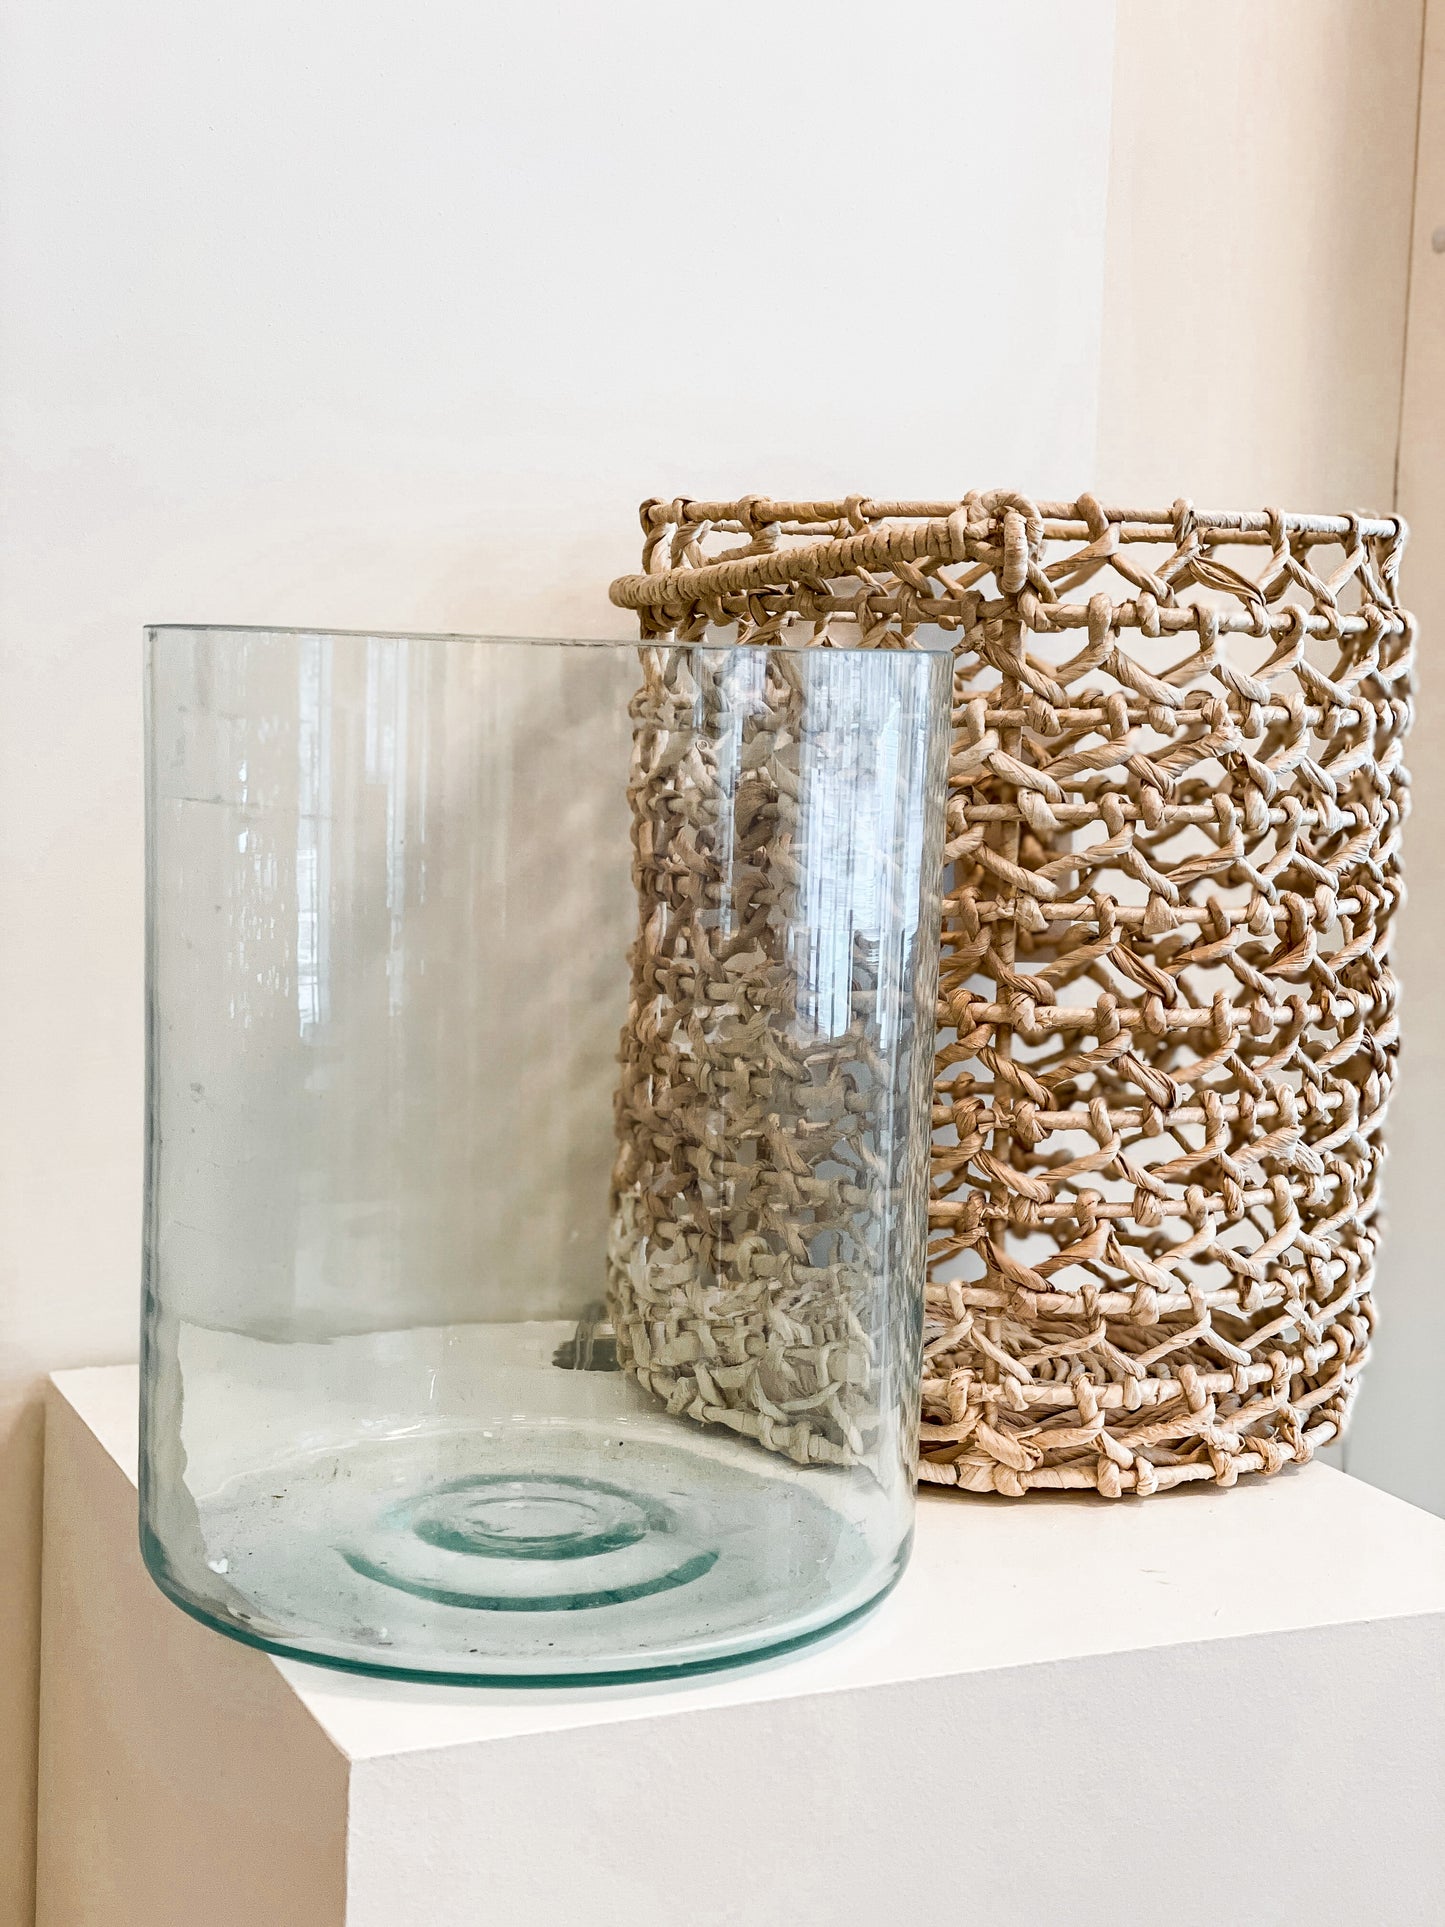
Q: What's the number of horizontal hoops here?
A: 11